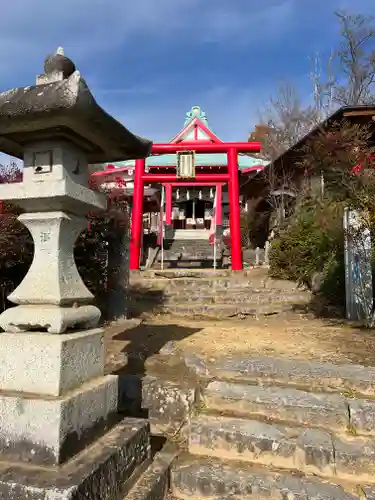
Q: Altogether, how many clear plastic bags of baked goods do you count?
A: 0